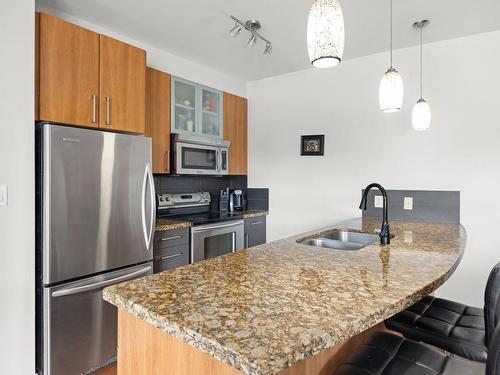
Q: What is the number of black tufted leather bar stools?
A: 2